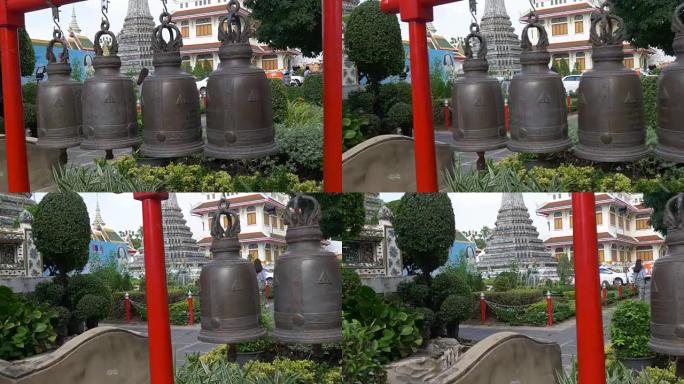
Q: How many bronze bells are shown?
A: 11